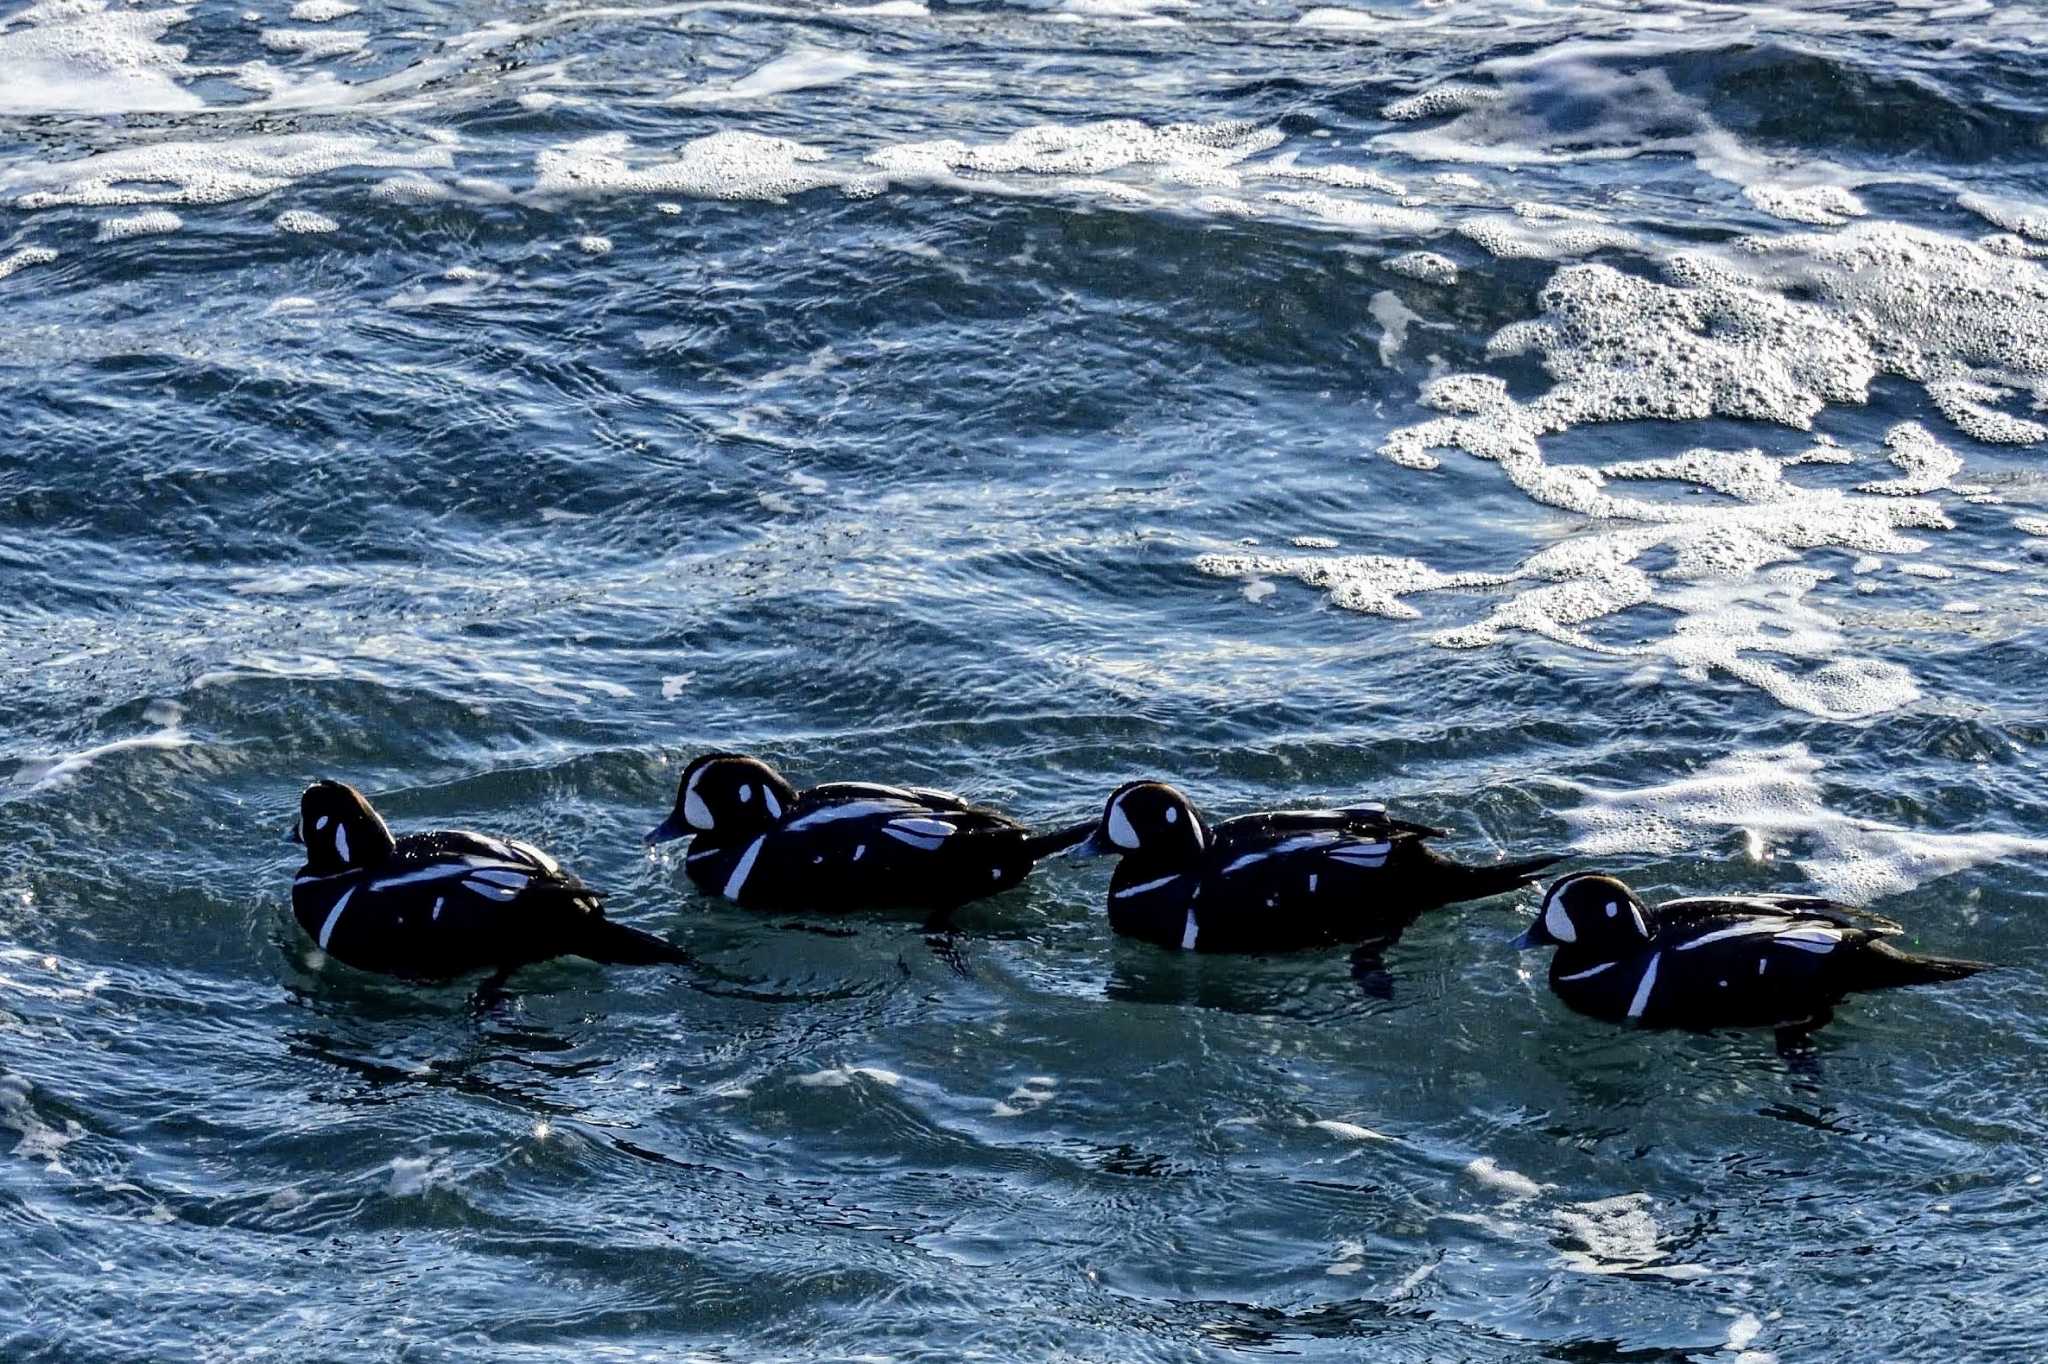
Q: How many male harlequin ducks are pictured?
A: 4